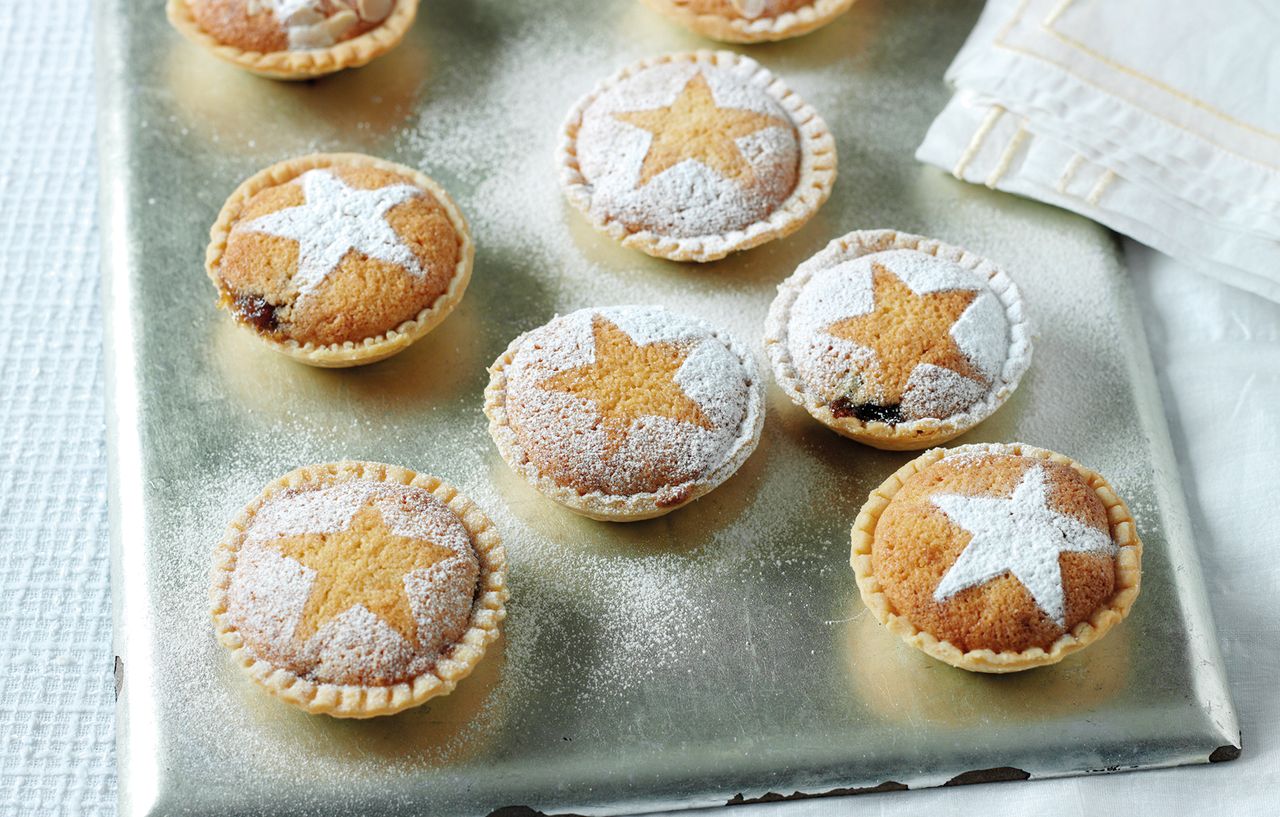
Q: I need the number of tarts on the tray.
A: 8